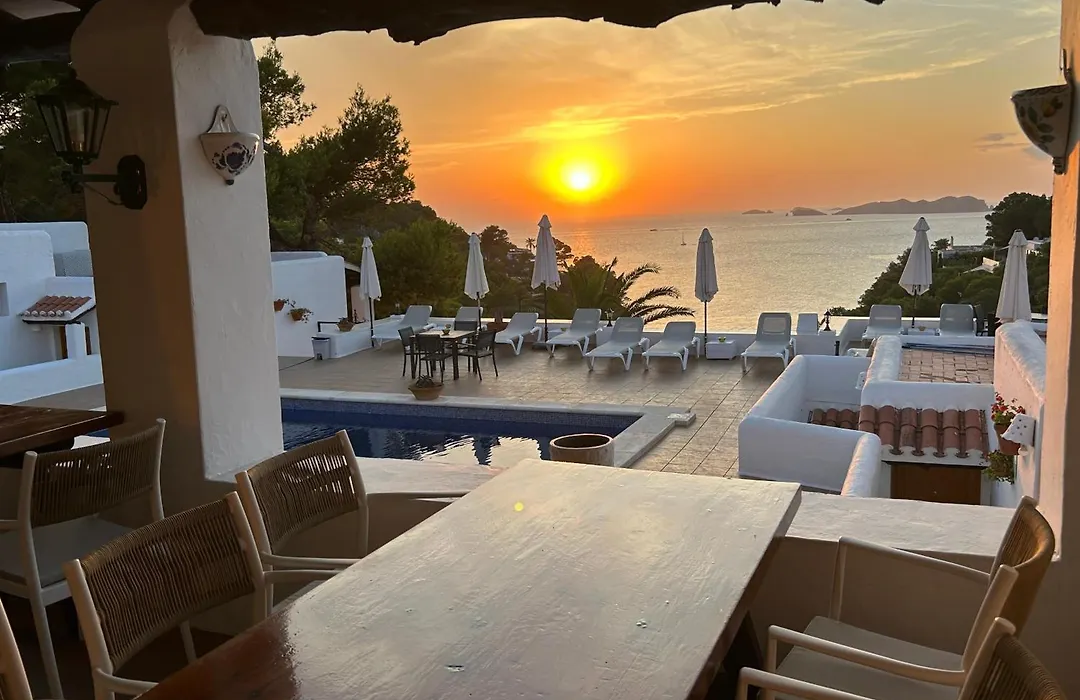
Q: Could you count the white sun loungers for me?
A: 9